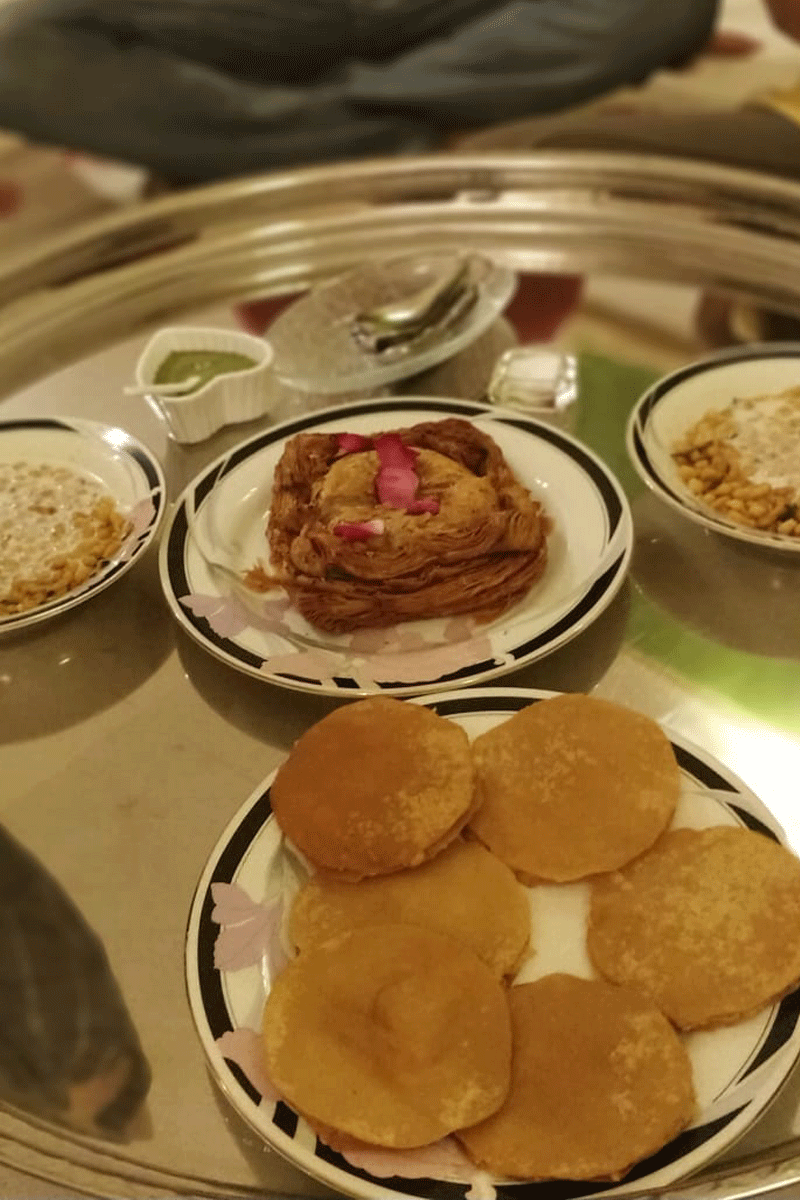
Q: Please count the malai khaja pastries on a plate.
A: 1